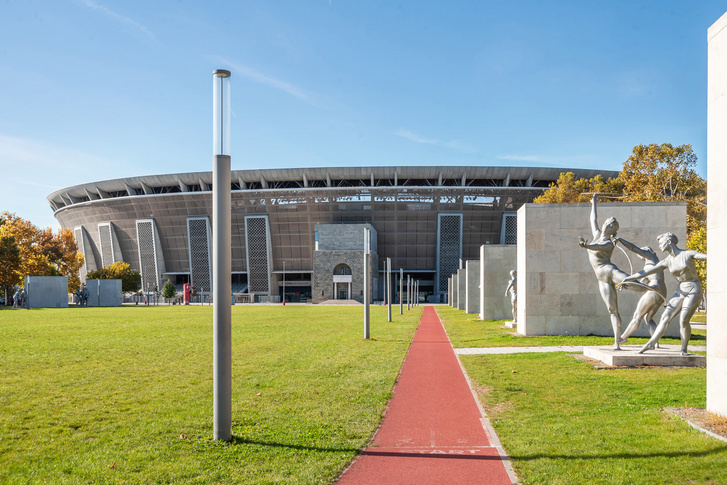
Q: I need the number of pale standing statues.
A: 4